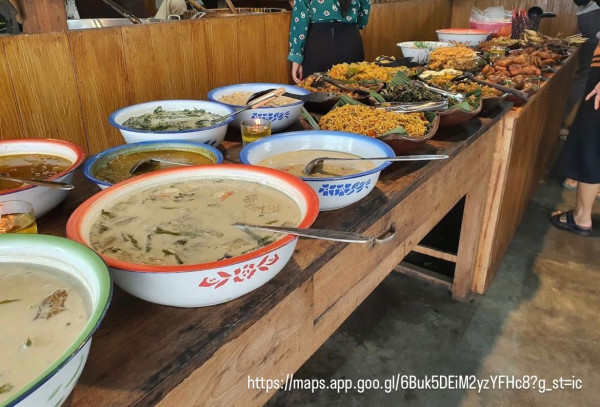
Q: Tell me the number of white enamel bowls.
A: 9